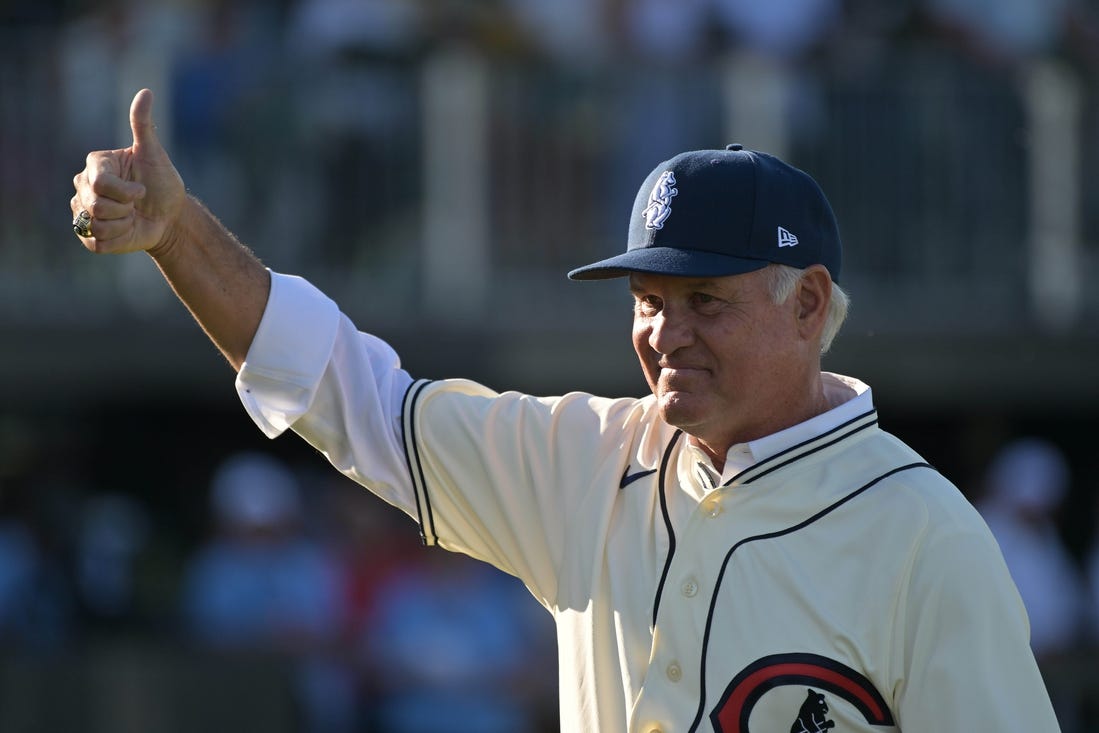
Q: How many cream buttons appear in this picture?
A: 4